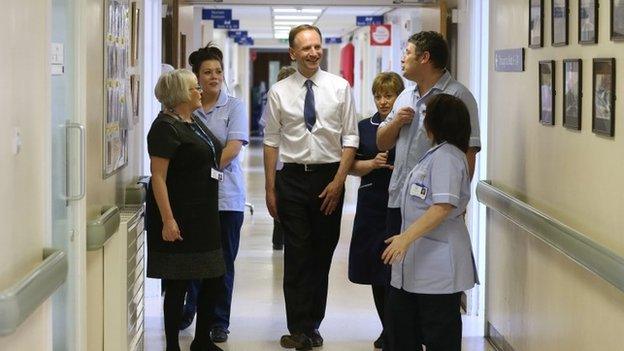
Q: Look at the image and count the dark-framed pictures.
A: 7